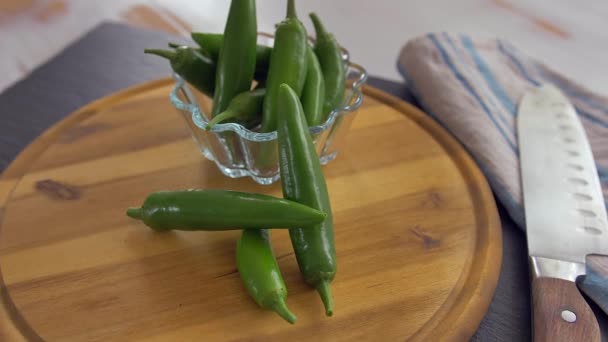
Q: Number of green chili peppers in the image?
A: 11